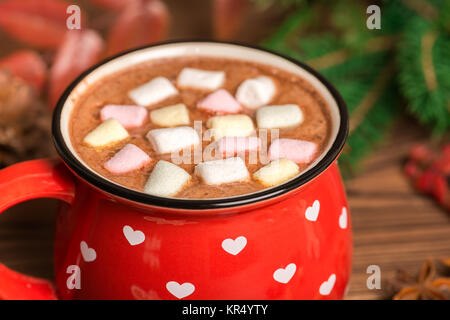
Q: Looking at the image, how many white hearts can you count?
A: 8